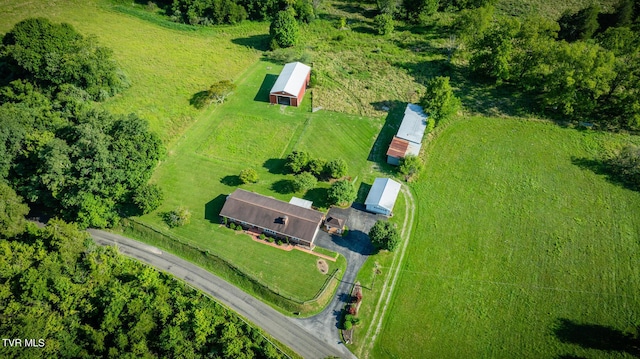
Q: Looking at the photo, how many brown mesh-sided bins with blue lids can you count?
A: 0